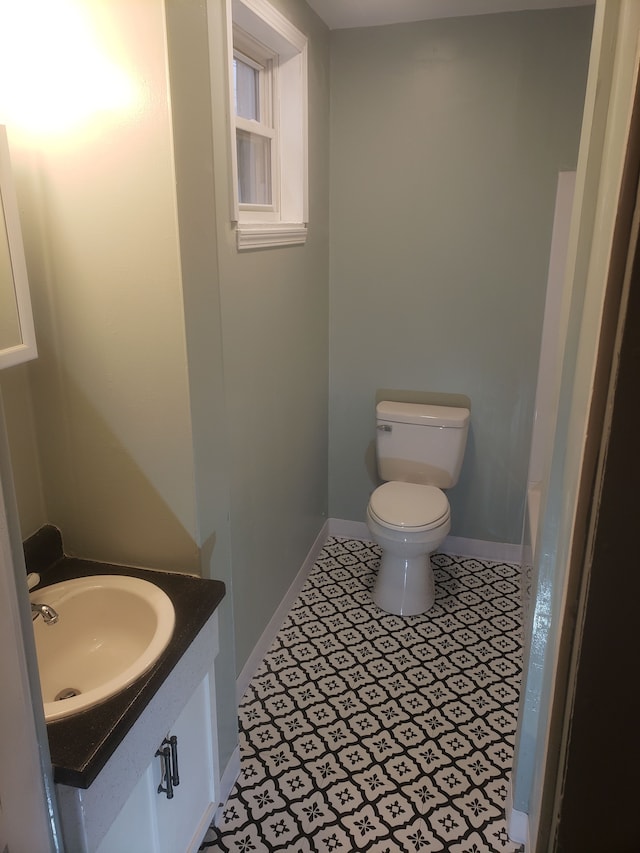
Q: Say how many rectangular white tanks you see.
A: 1